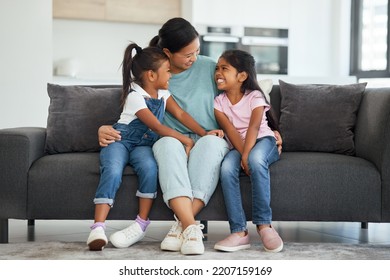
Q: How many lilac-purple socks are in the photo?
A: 2